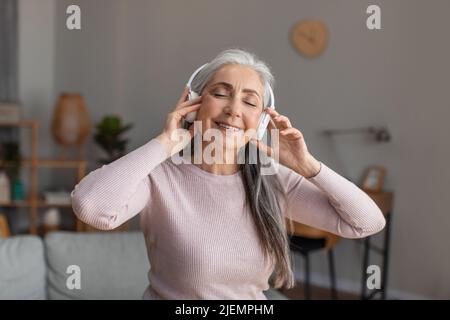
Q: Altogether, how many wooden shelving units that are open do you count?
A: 1